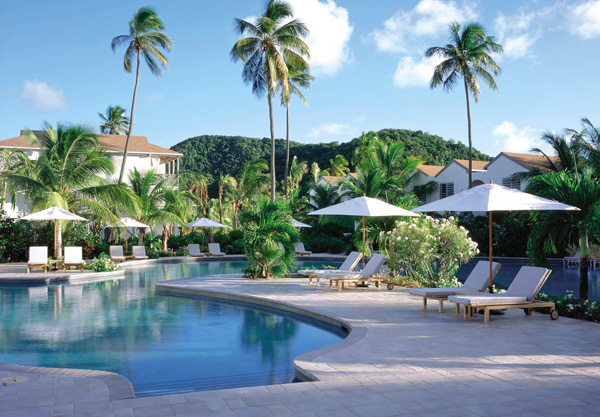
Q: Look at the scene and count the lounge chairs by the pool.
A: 11